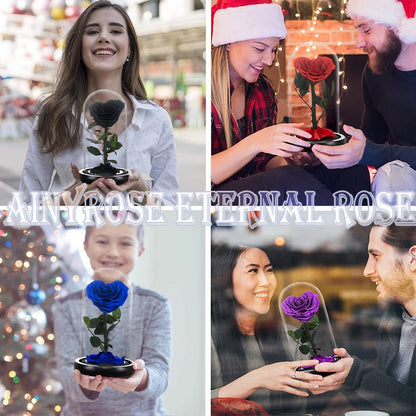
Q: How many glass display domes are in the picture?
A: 4